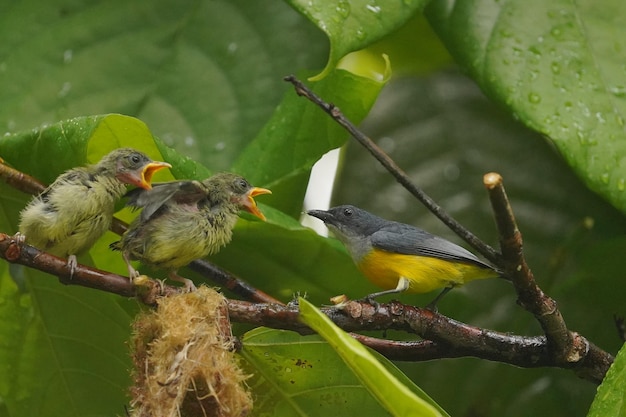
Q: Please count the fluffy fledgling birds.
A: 2